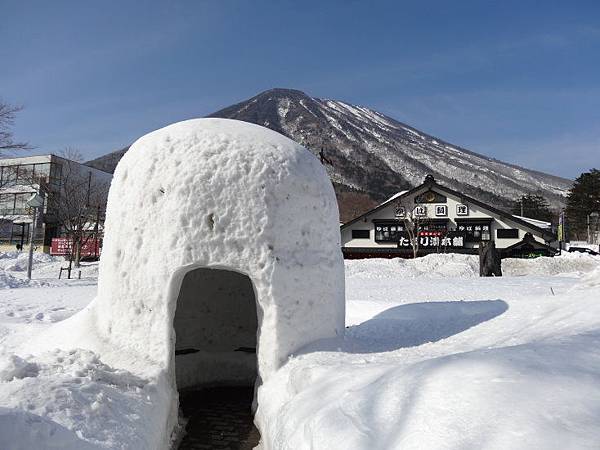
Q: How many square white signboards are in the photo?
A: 4